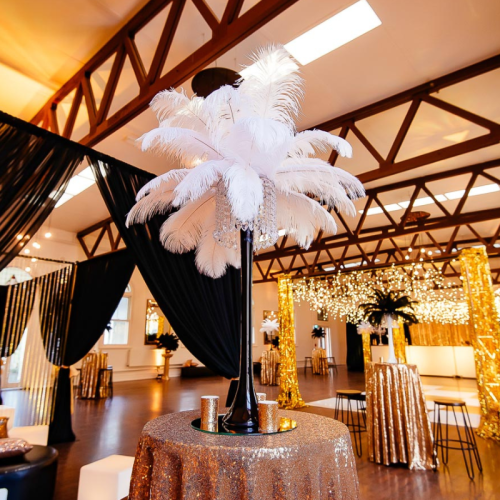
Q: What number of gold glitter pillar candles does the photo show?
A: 3